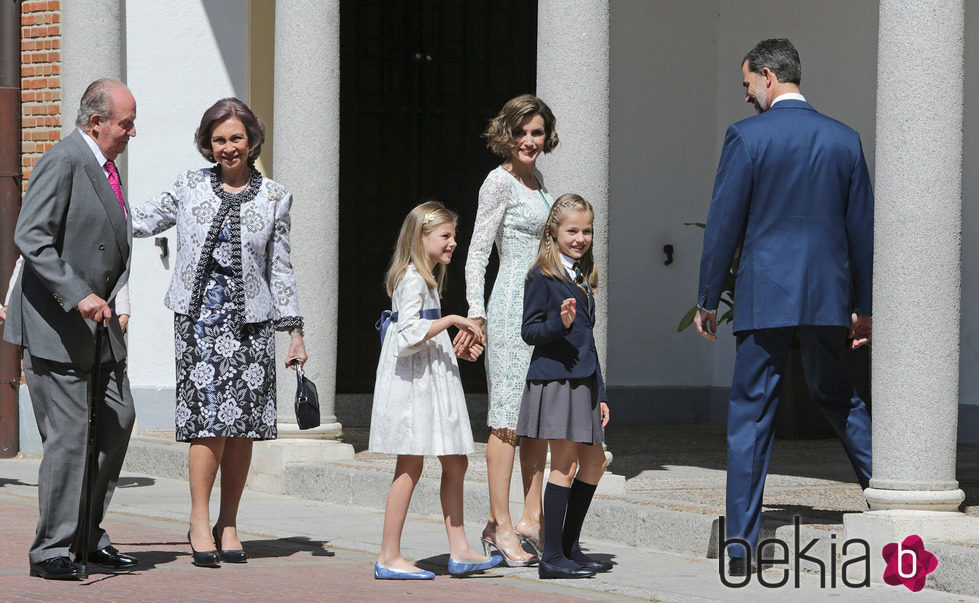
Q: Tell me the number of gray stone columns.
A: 4